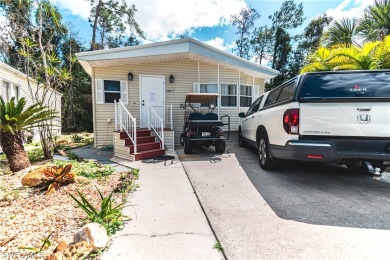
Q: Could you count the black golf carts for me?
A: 1